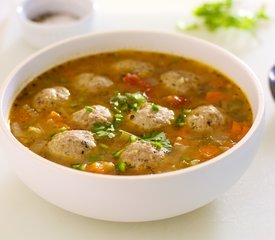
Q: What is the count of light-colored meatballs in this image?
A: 9